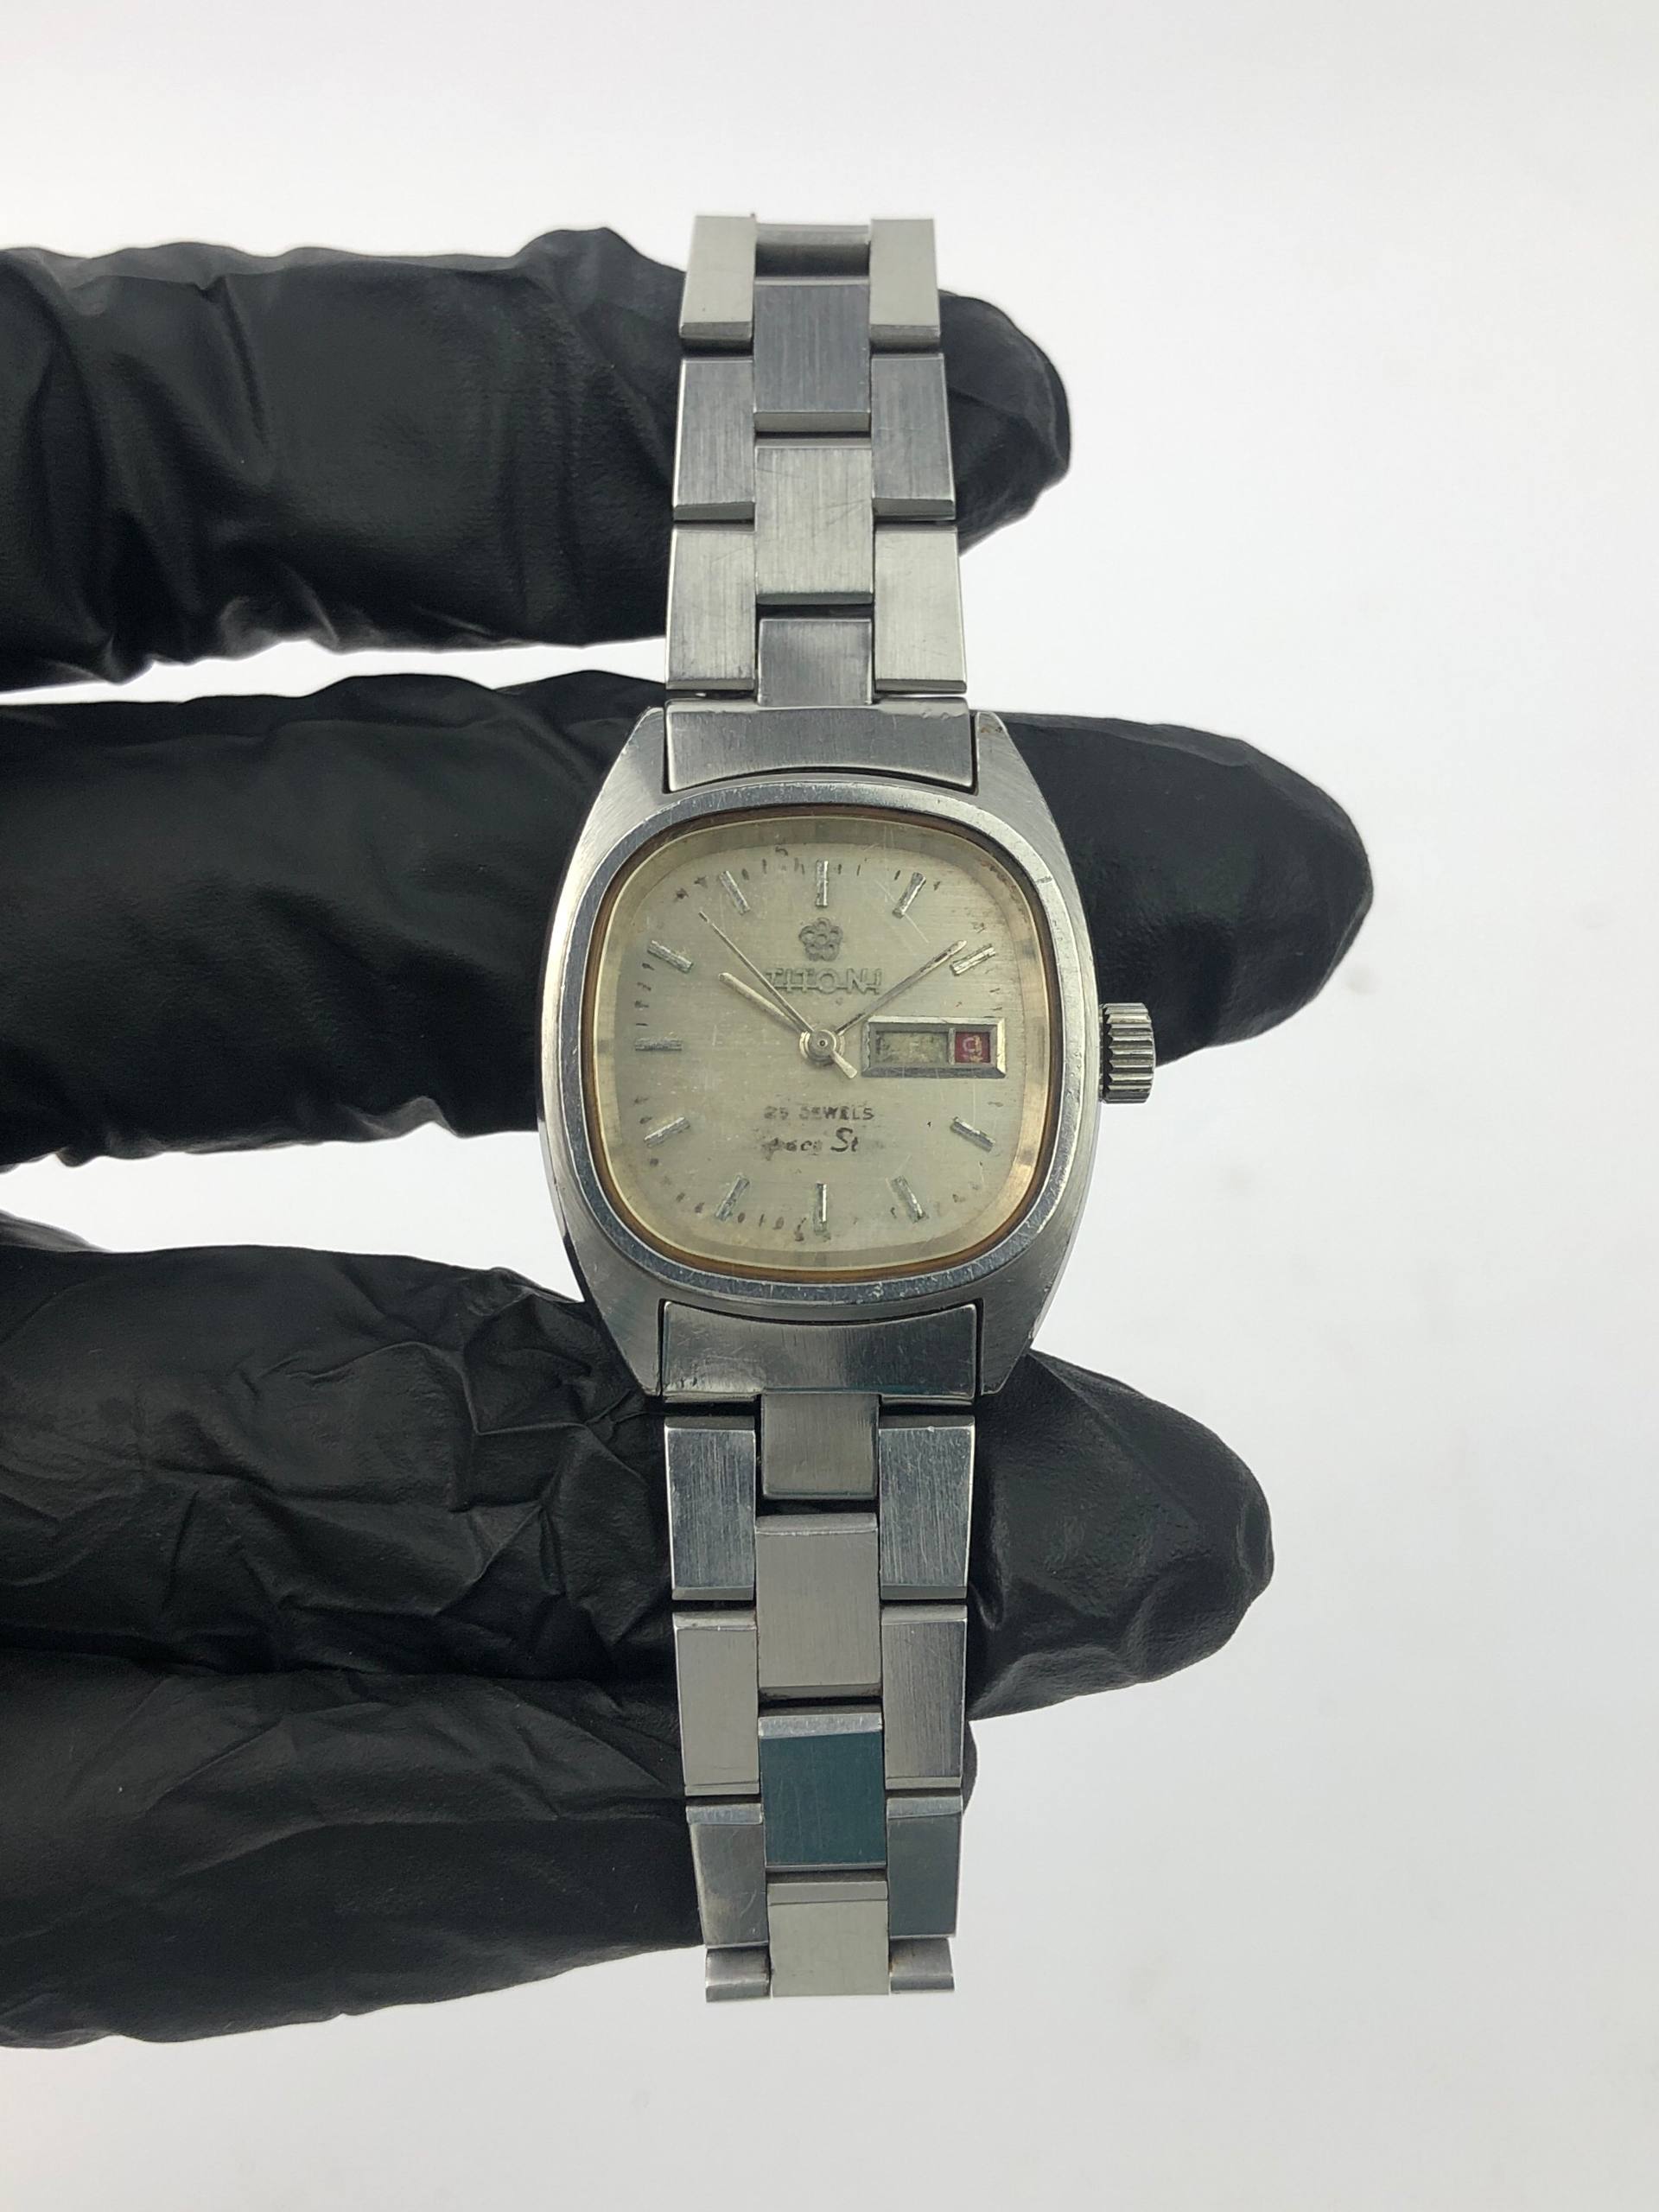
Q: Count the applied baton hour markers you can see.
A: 11